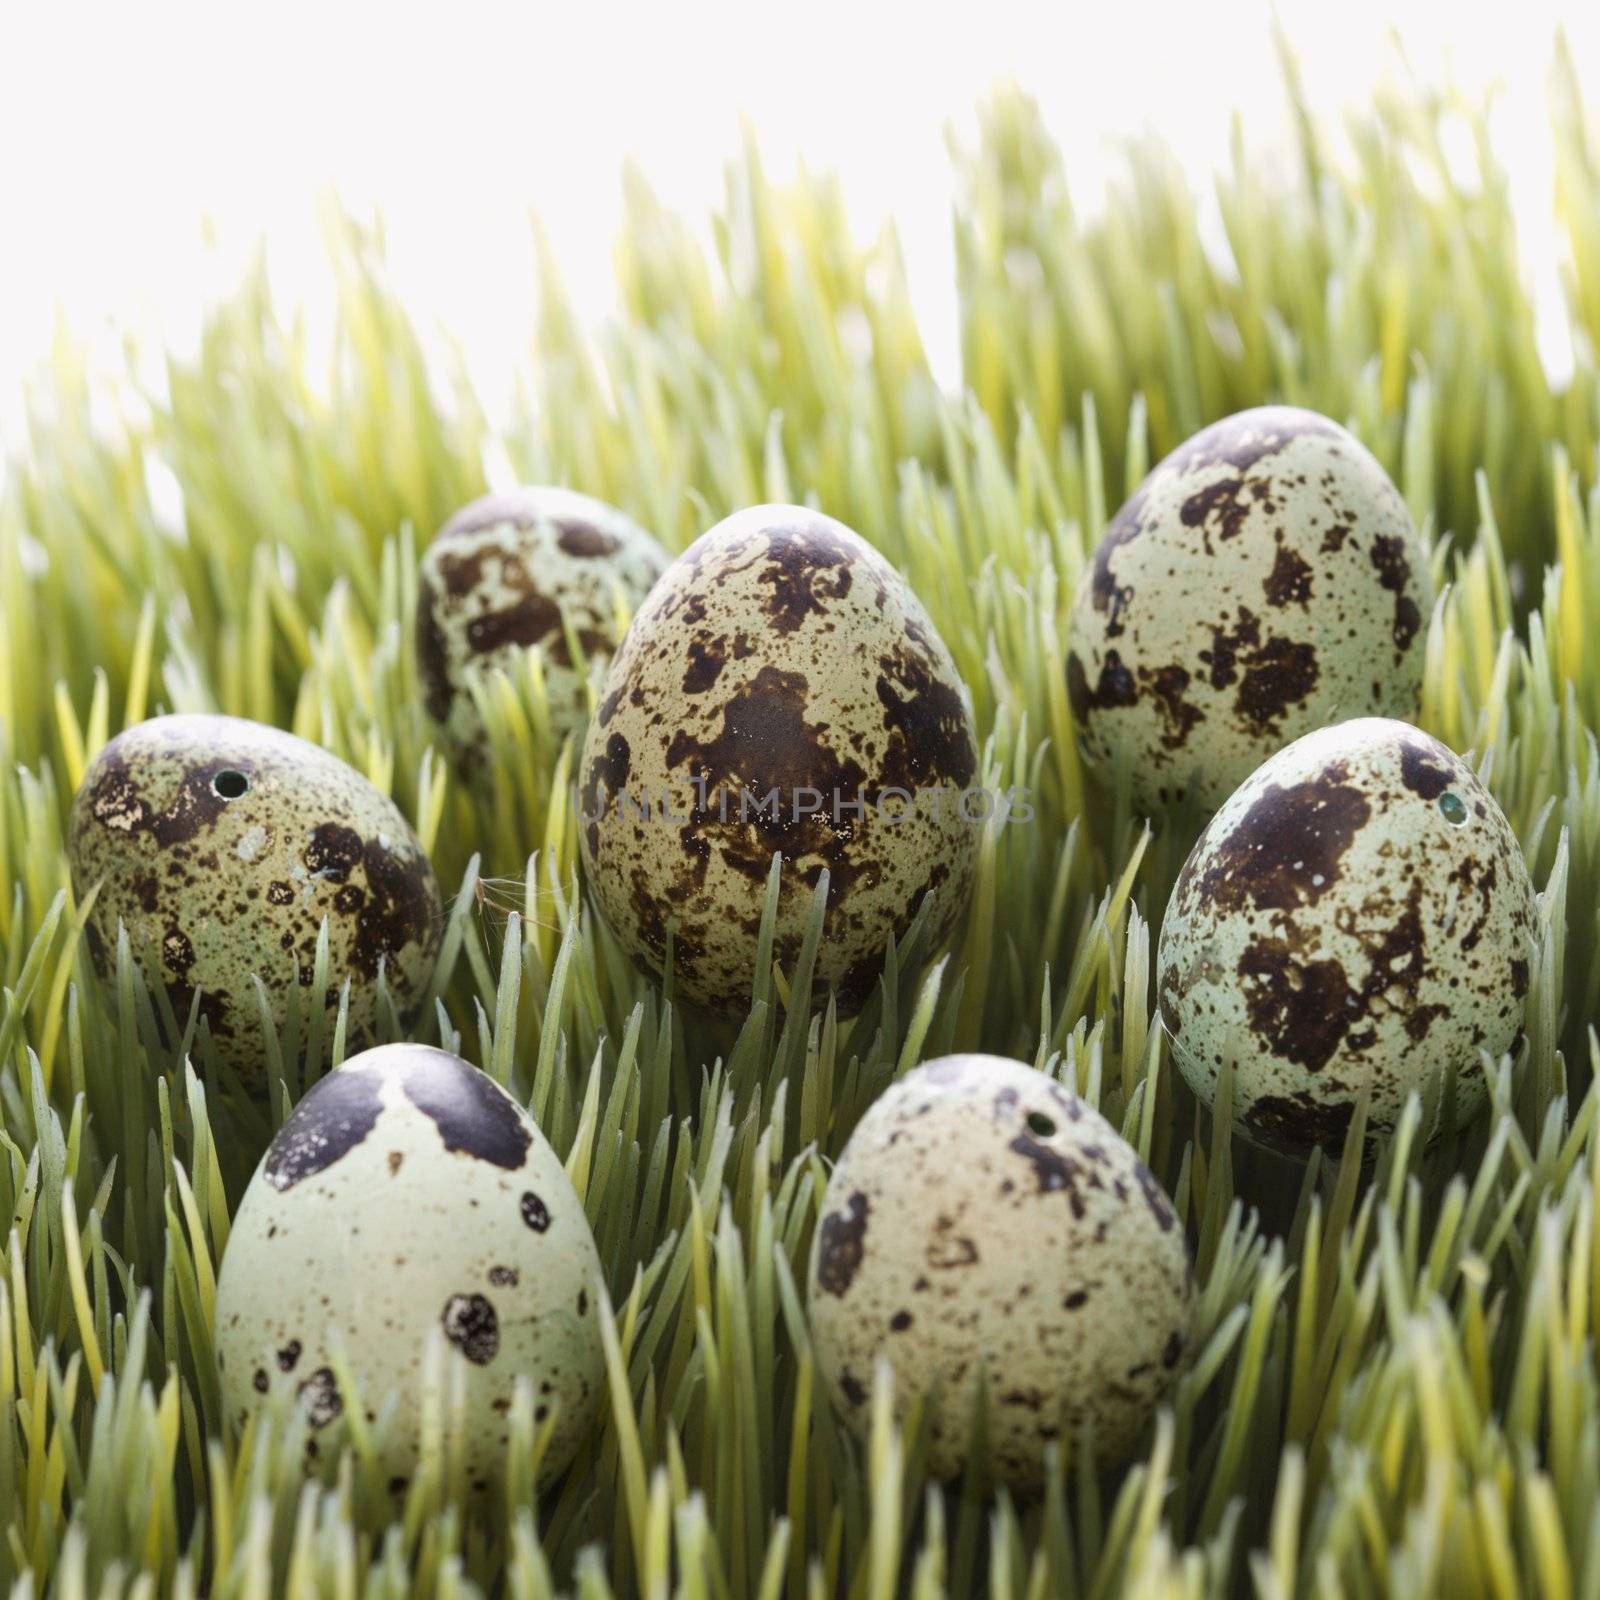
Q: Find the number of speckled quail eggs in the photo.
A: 7